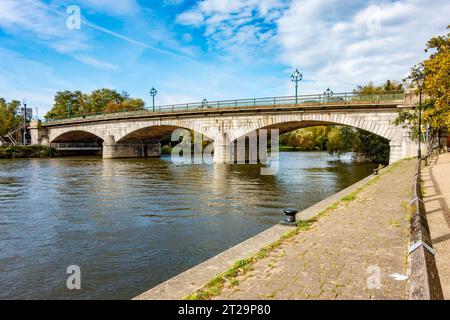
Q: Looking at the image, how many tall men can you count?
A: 0